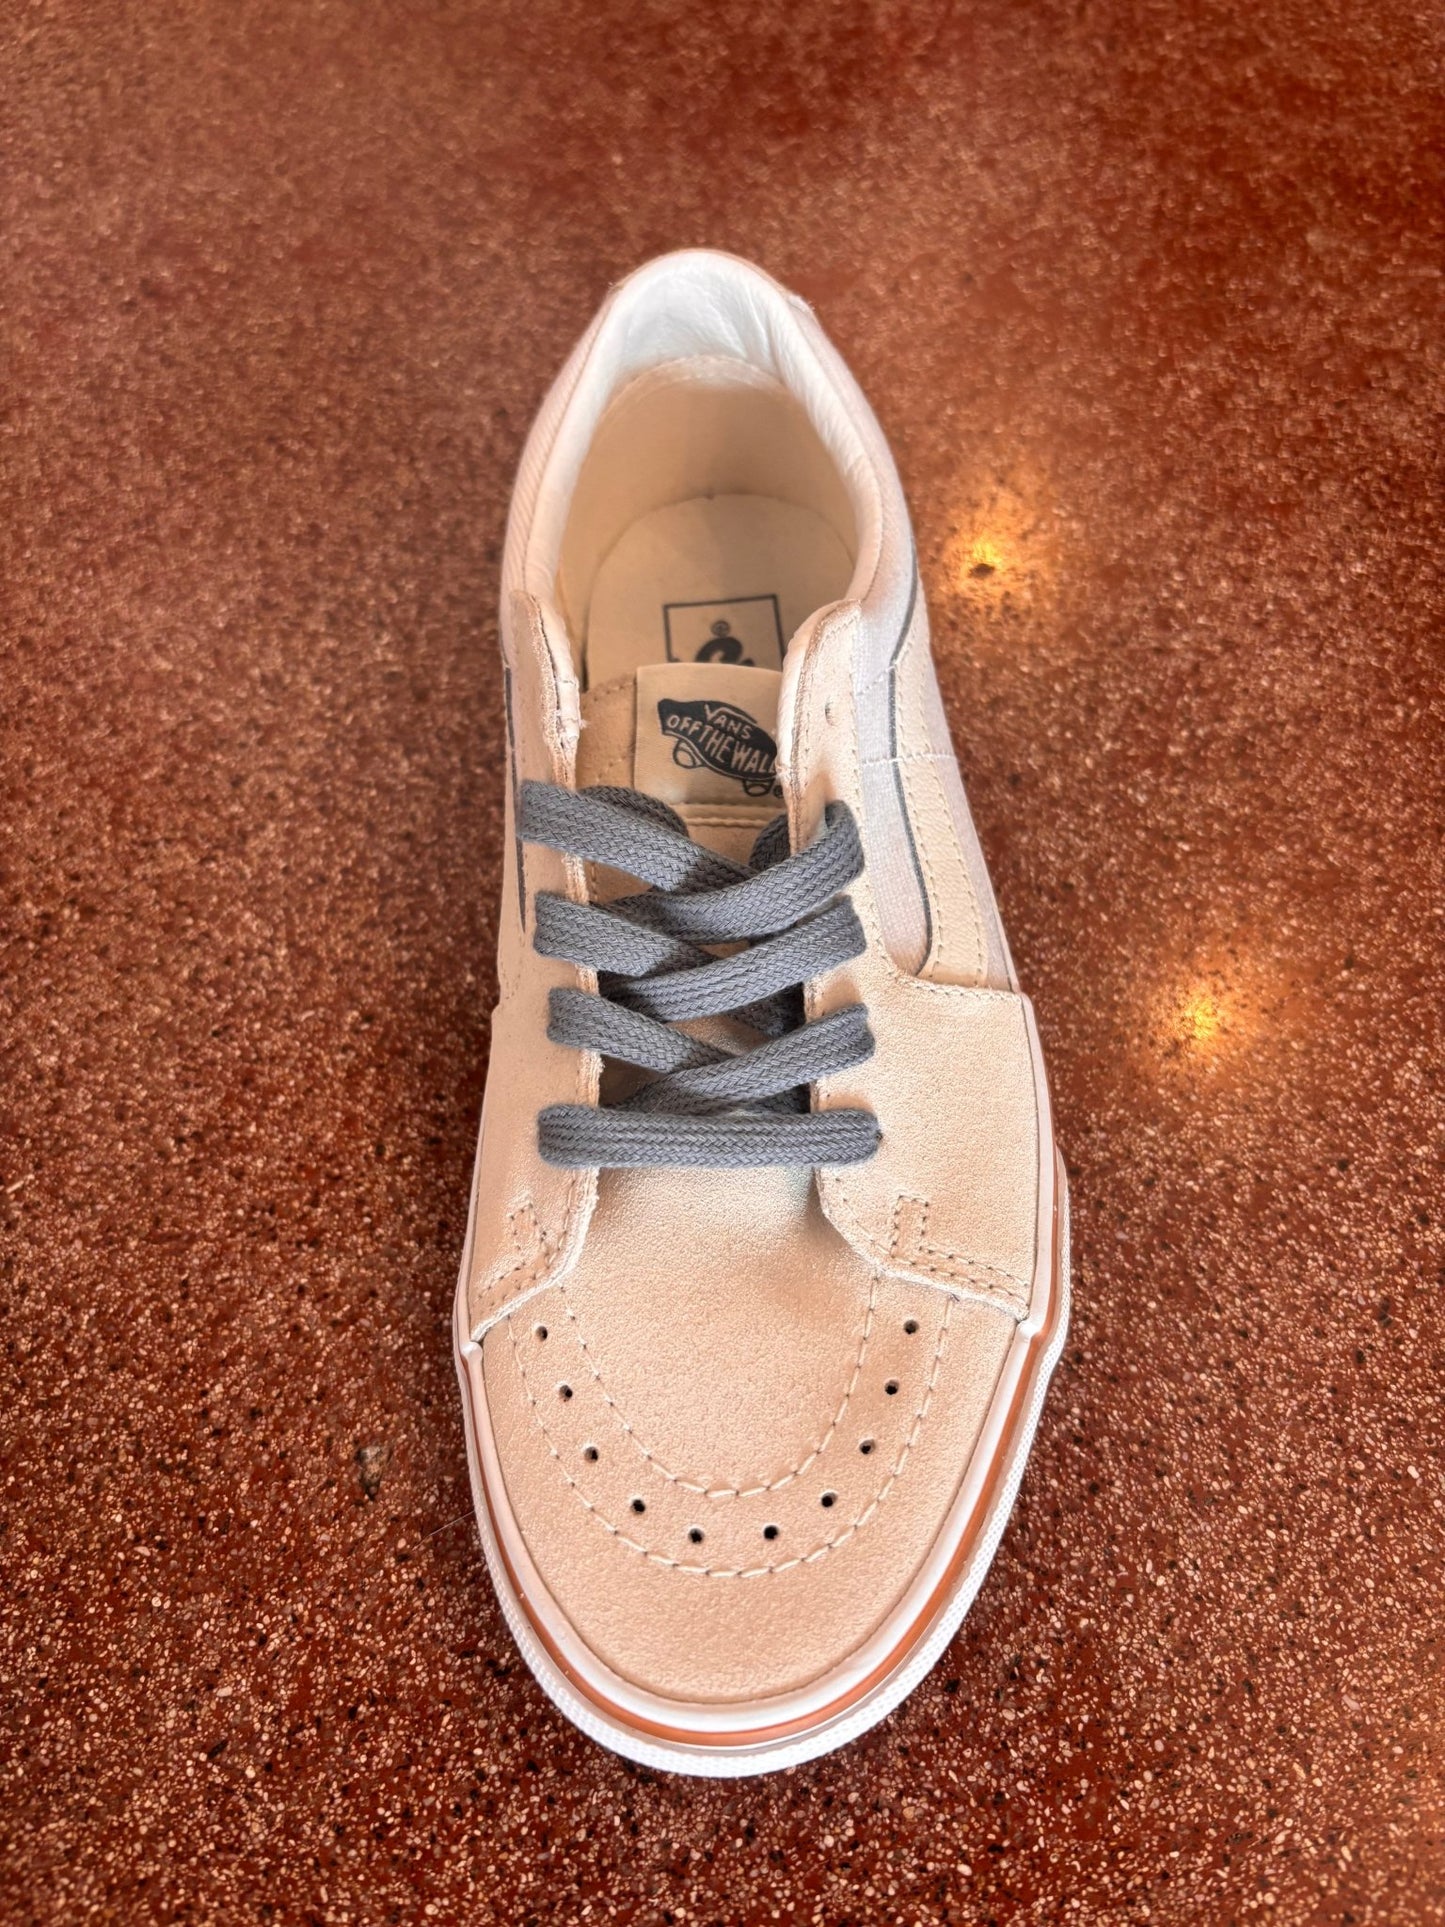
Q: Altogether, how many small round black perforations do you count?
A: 10